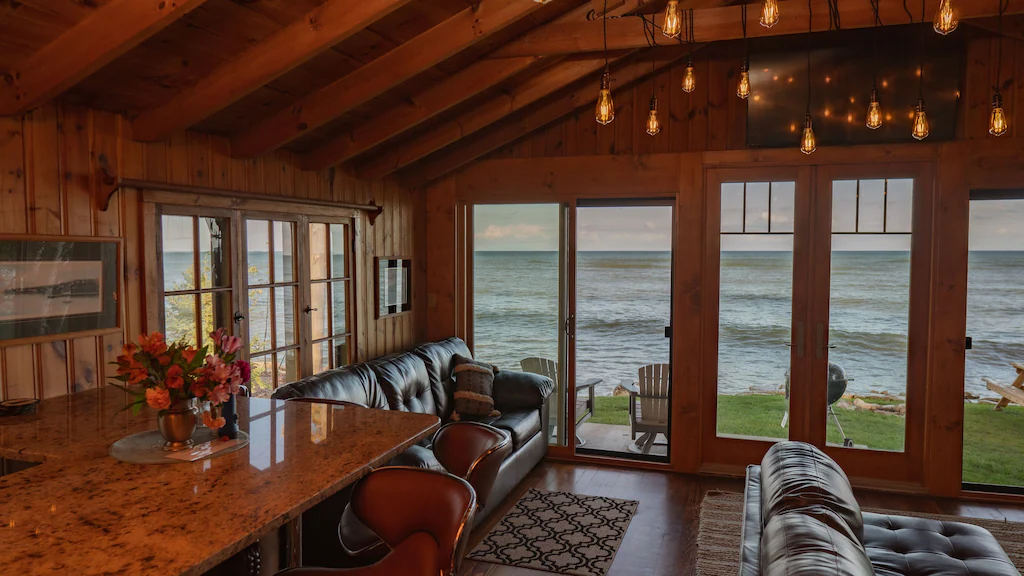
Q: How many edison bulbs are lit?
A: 11